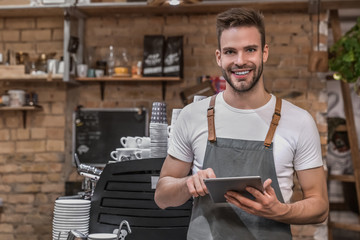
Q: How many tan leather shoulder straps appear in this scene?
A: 2